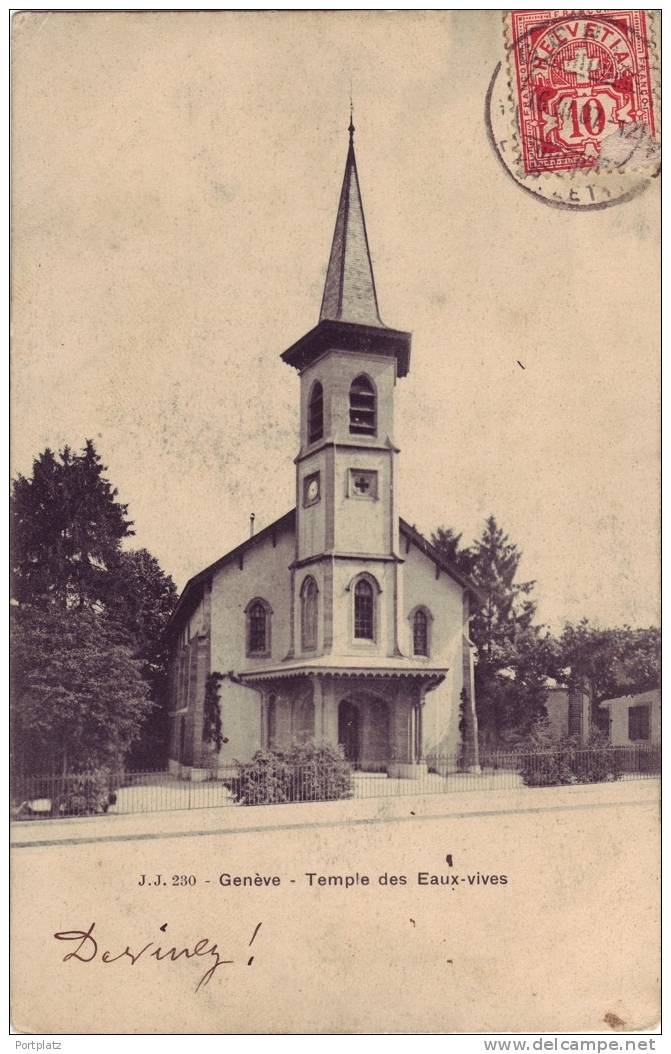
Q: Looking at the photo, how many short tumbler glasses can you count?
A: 0